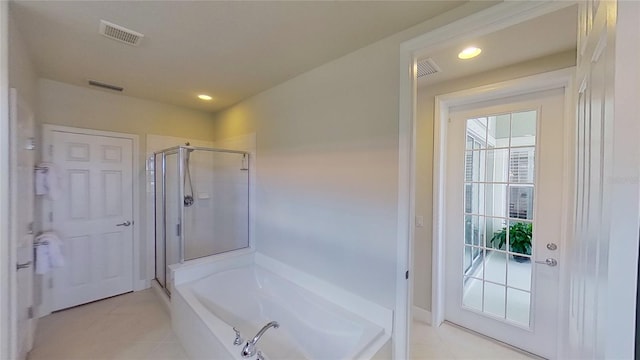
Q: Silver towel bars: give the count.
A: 2